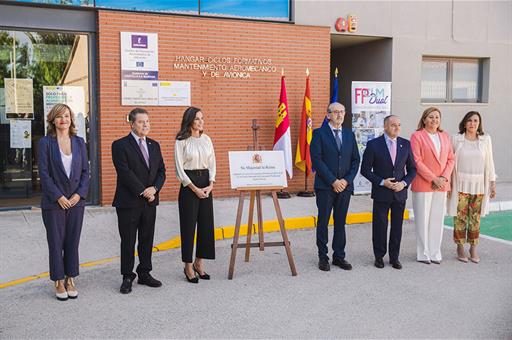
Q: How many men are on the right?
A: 2